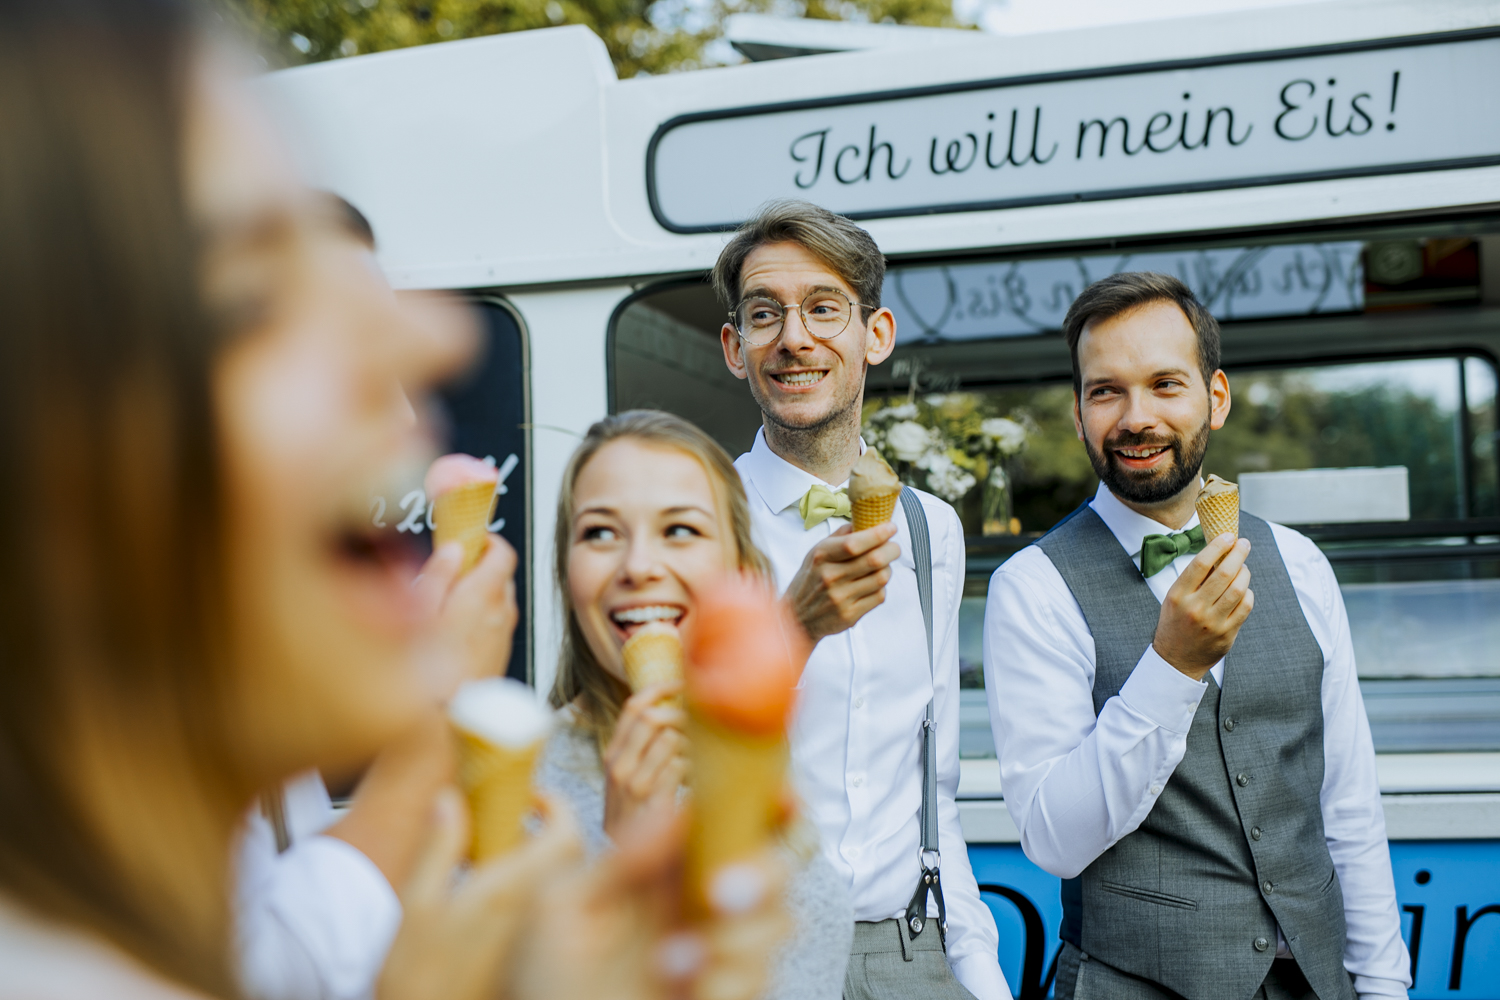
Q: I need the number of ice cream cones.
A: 6